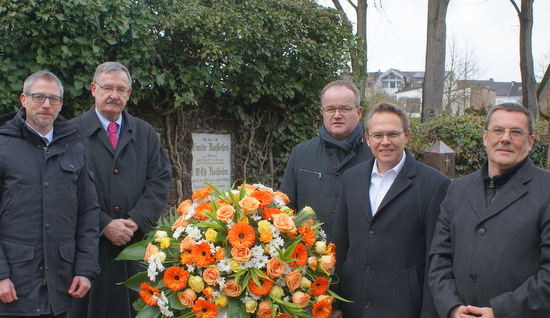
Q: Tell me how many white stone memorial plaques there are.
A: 1